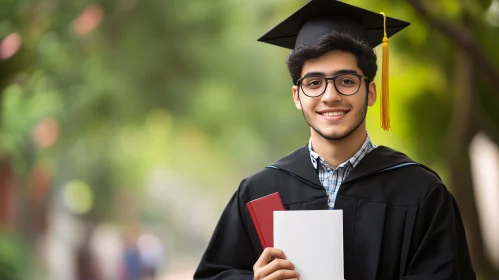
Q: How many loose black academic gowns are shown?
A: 1